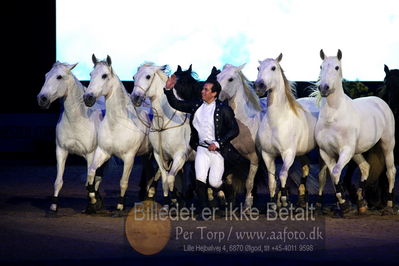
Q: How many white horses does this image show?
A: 6